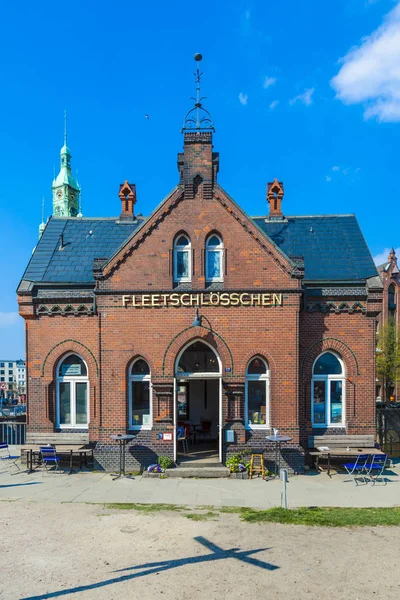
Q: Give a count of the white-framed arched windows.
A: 6